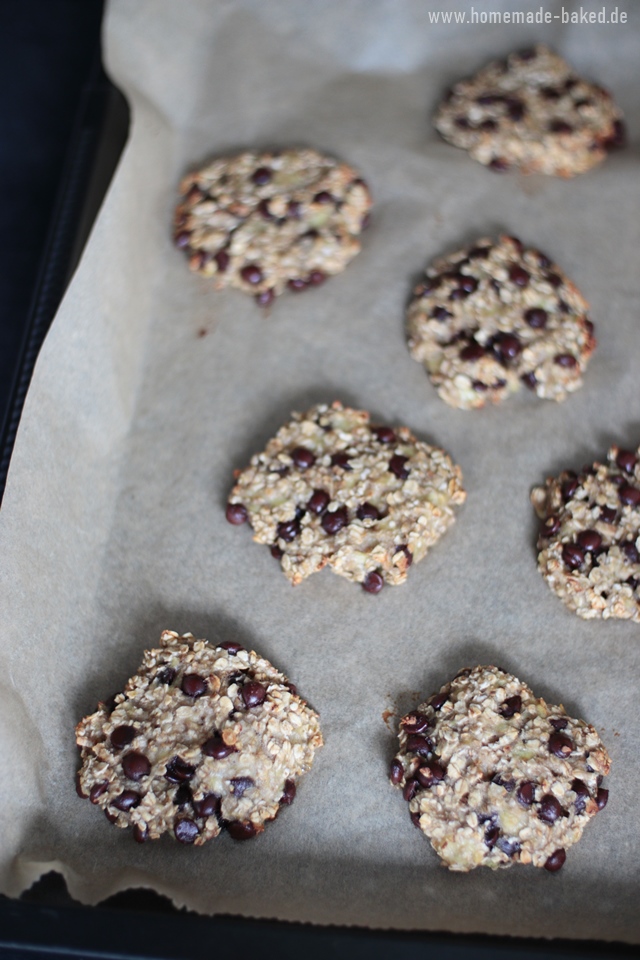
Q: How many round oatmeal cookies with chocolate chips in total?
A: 7